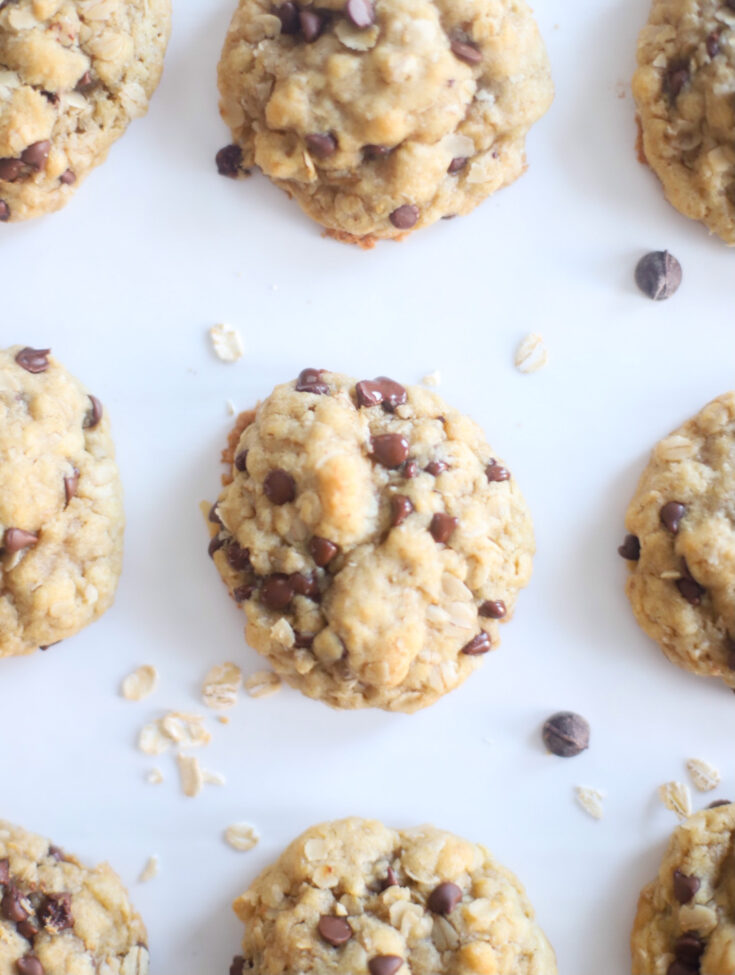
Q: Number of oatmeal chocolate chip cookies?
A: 9